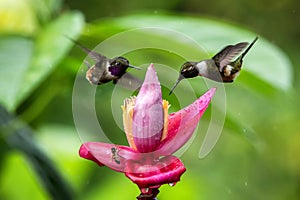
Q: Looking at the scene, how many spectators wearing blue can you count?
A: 0